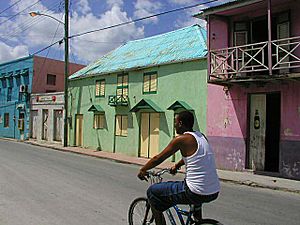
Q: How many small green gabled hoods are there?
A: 3